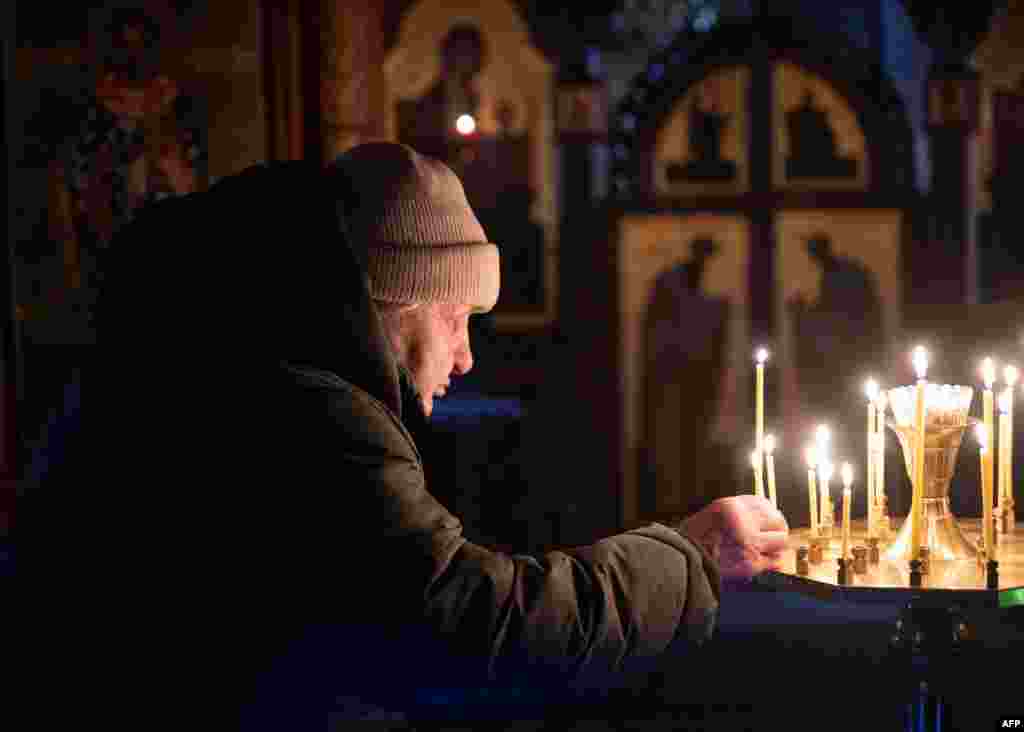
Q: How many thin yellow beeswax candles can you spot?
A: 14